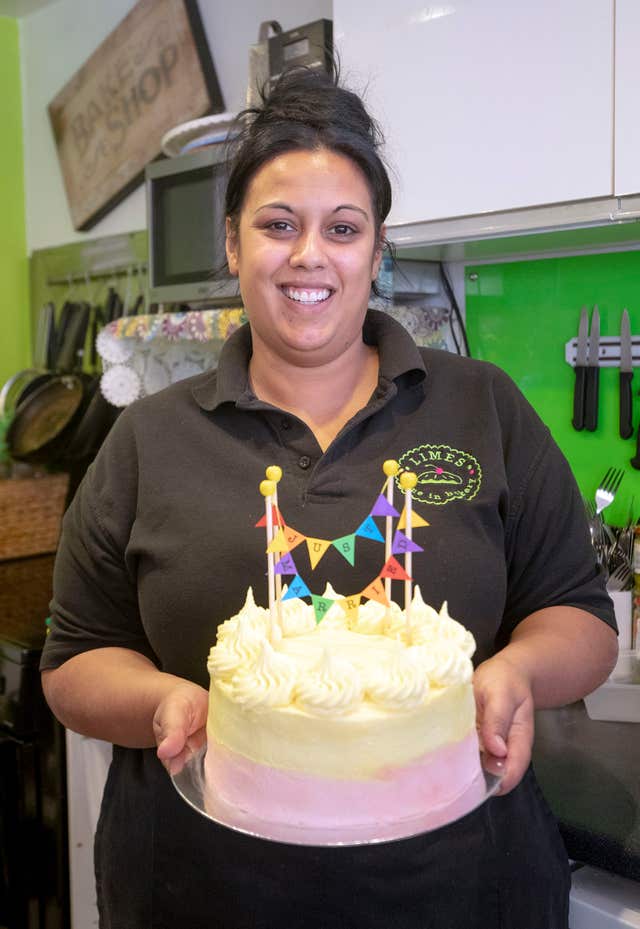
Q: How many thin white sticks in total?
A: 4